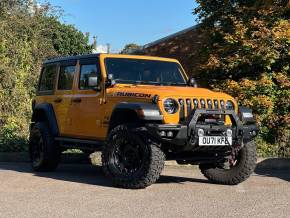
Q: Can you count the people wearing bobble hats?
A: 0